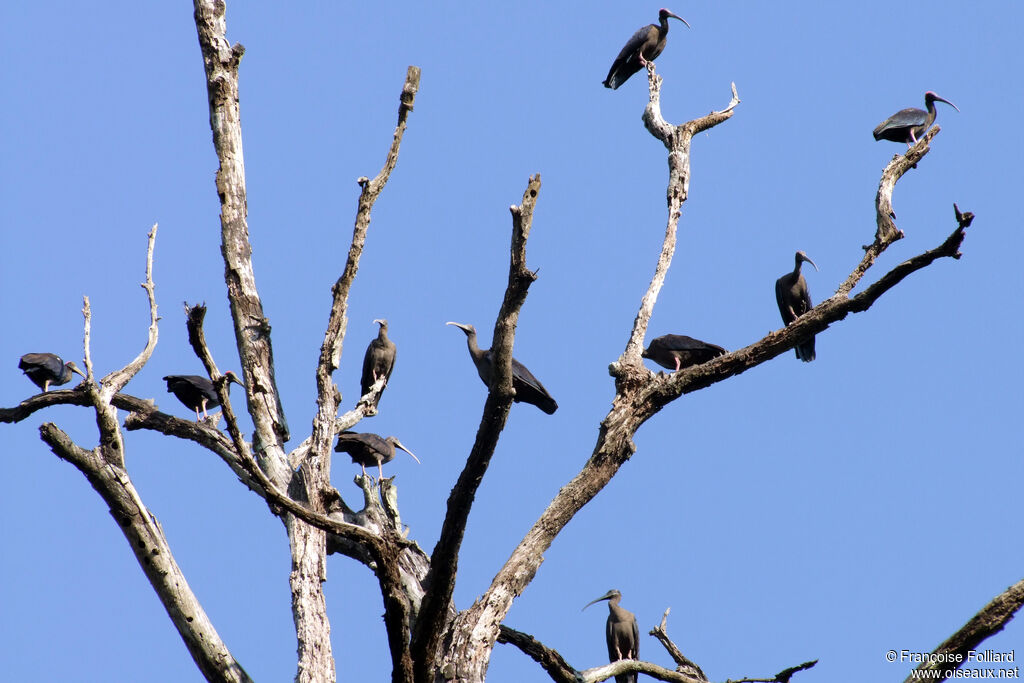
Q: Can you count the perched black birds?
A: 10